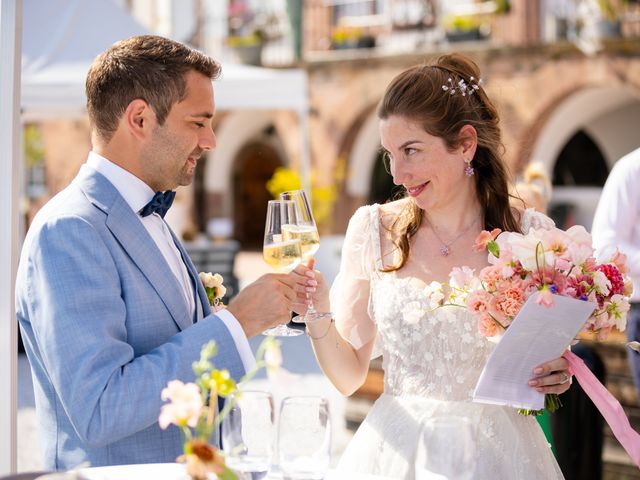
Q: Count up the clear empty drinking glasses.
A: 3